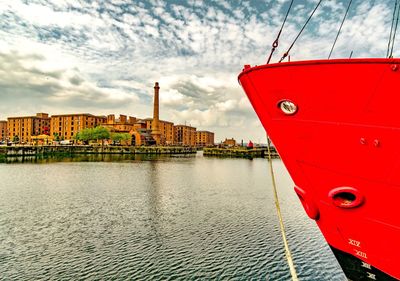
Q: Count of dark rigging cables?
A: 5